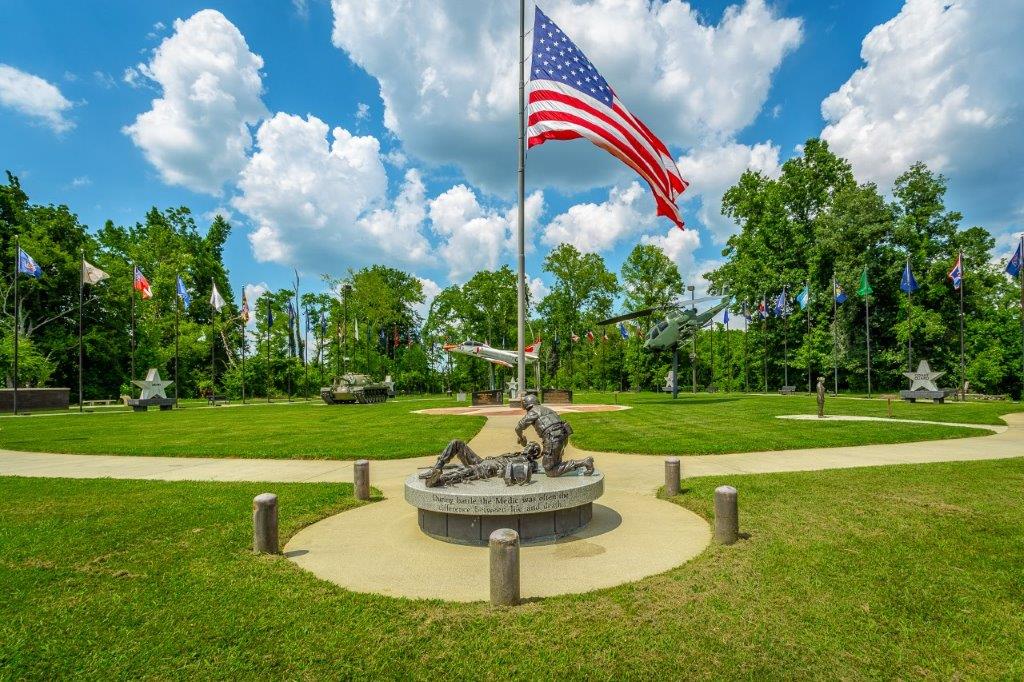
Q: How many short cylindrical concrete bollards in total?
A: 5